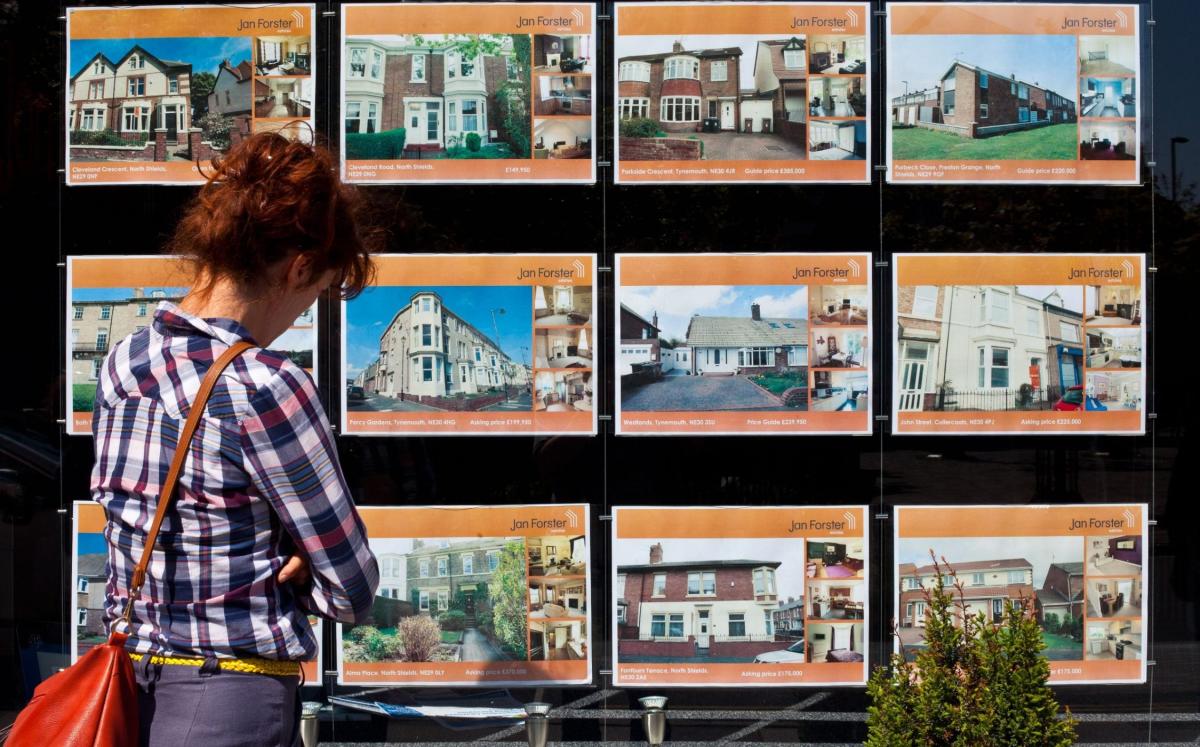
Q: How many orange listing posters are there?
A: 12